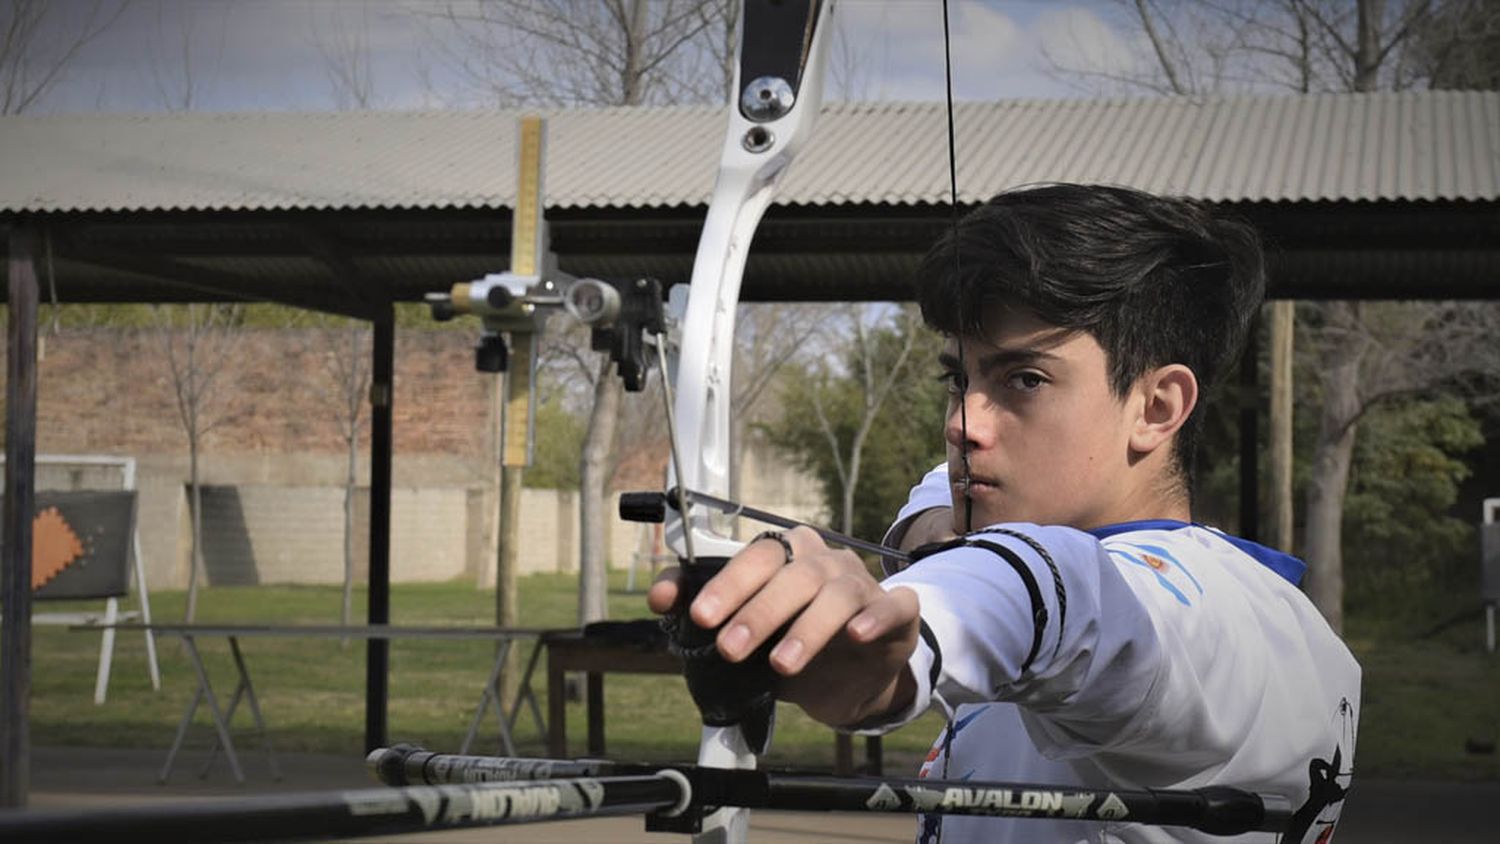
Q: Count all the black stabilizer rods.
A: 3